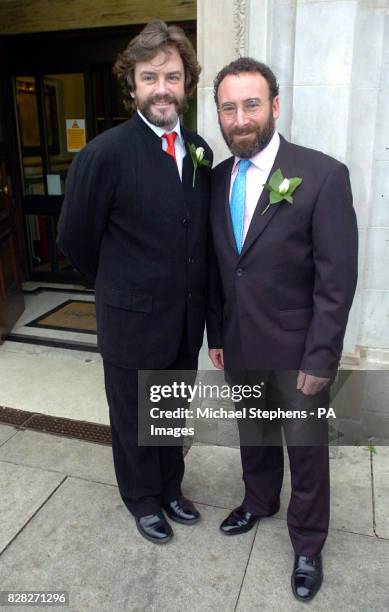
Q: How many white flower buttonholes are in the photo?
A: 2